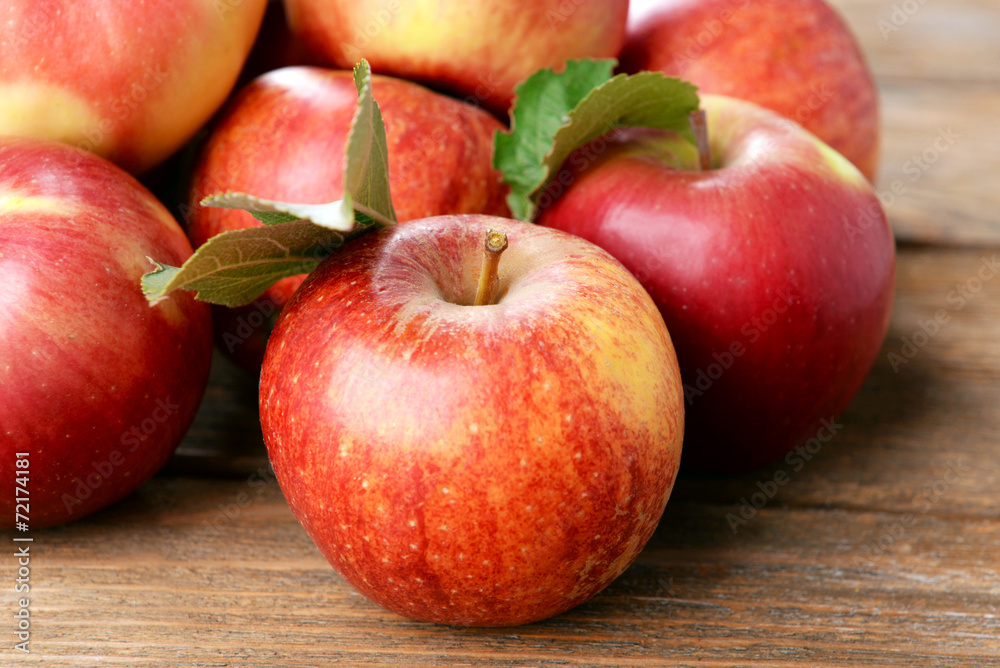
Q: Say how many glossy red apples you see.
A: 7